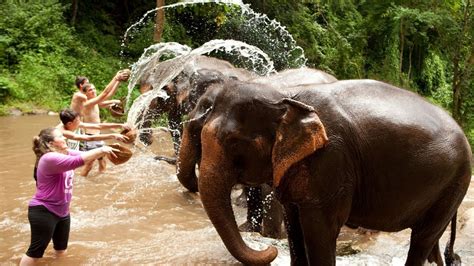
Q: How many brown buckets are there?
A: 4